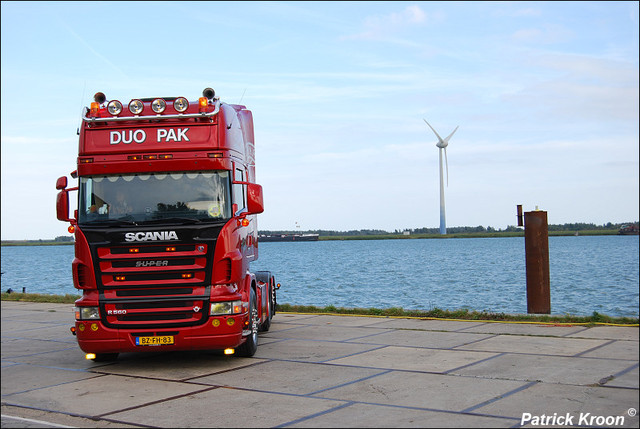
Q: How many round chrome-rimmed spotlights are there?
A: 4